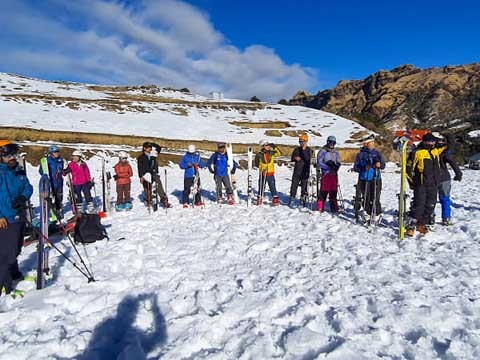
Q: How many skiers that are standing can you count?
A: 13